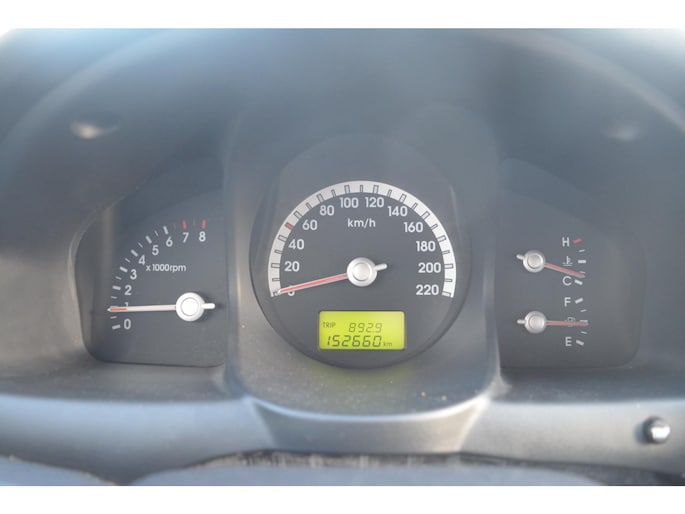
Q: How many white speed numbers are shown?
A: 12